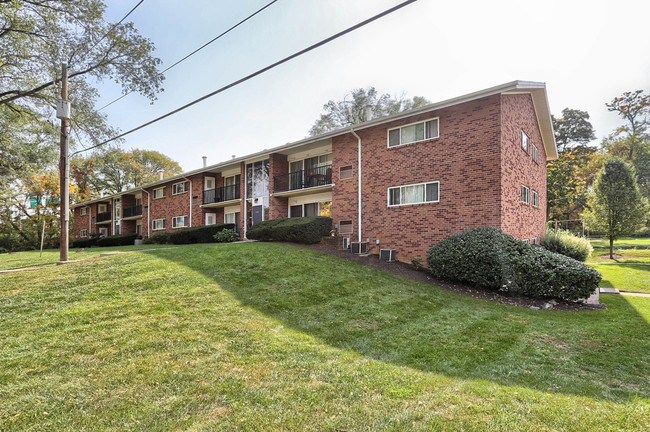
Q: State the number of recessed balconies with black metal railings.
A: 4